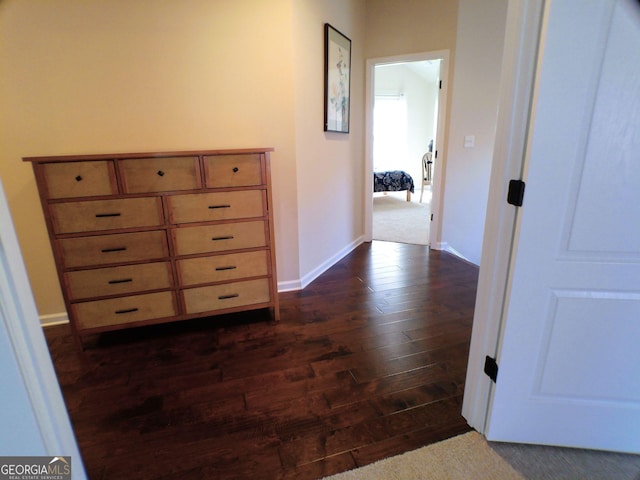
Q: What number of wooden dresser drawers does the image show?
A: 11